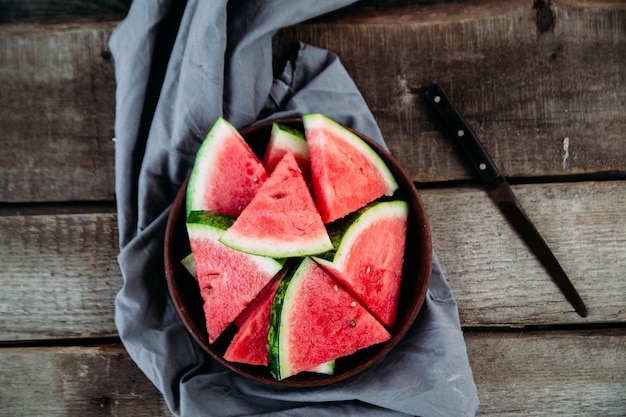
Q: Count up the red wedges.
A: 8